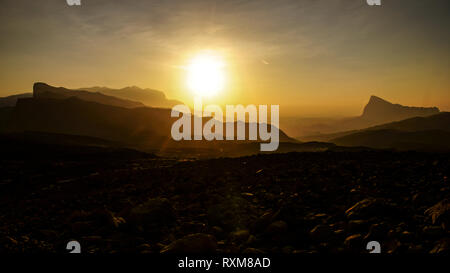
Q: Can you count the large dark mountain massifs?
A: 2